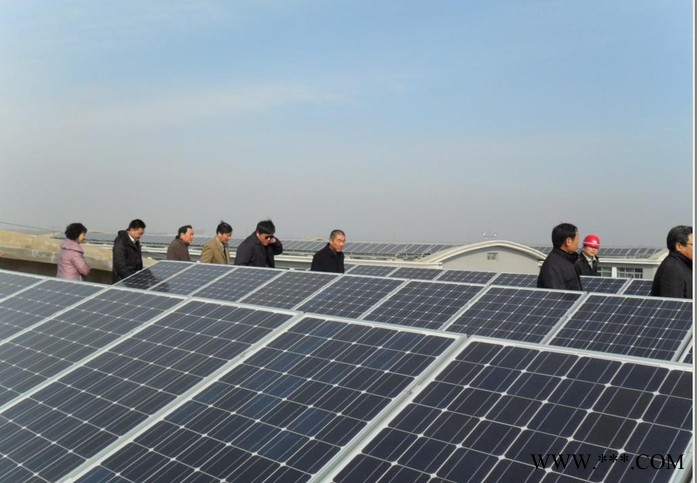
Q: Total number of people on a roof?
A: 9